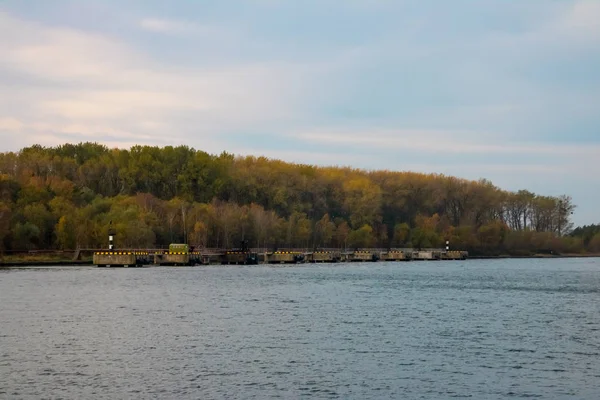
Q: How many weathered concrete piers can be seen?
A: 9